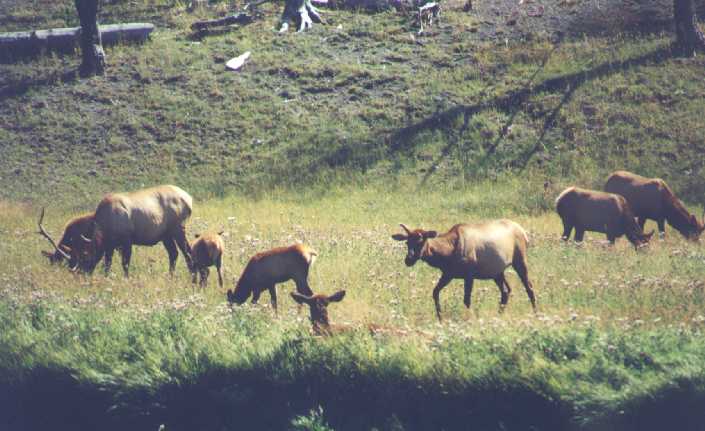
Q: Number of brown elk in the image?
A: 8